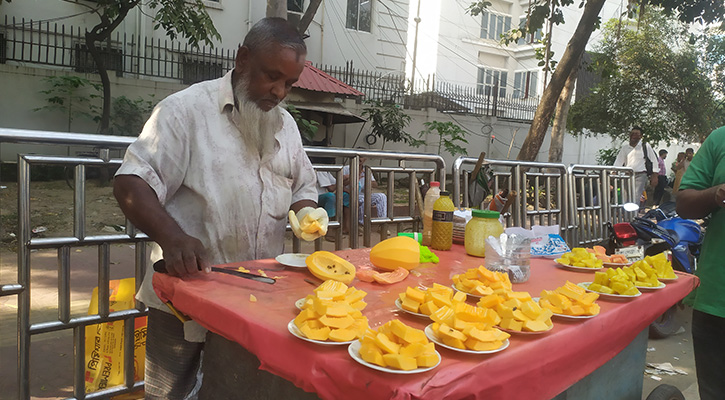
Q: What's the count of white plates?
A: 14